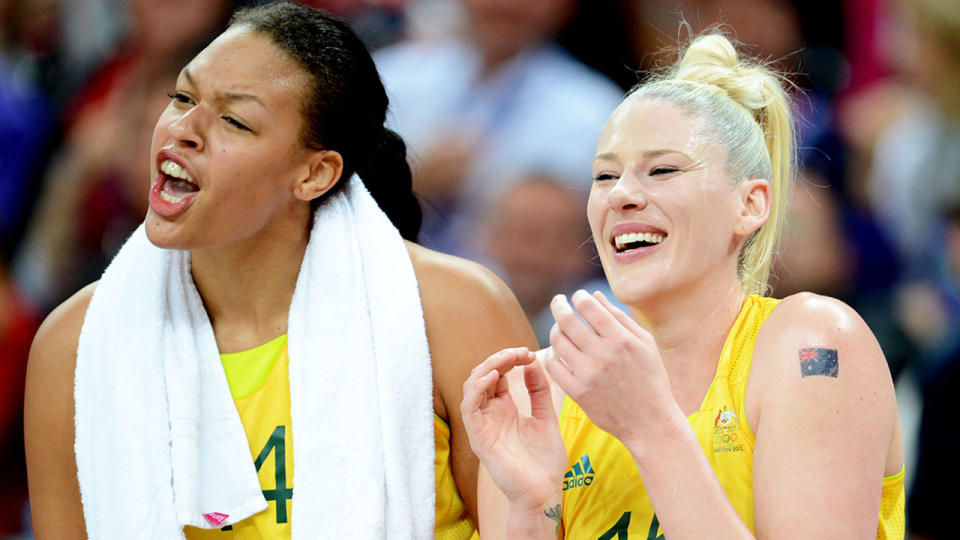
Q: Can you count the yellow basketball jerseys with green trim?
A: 2